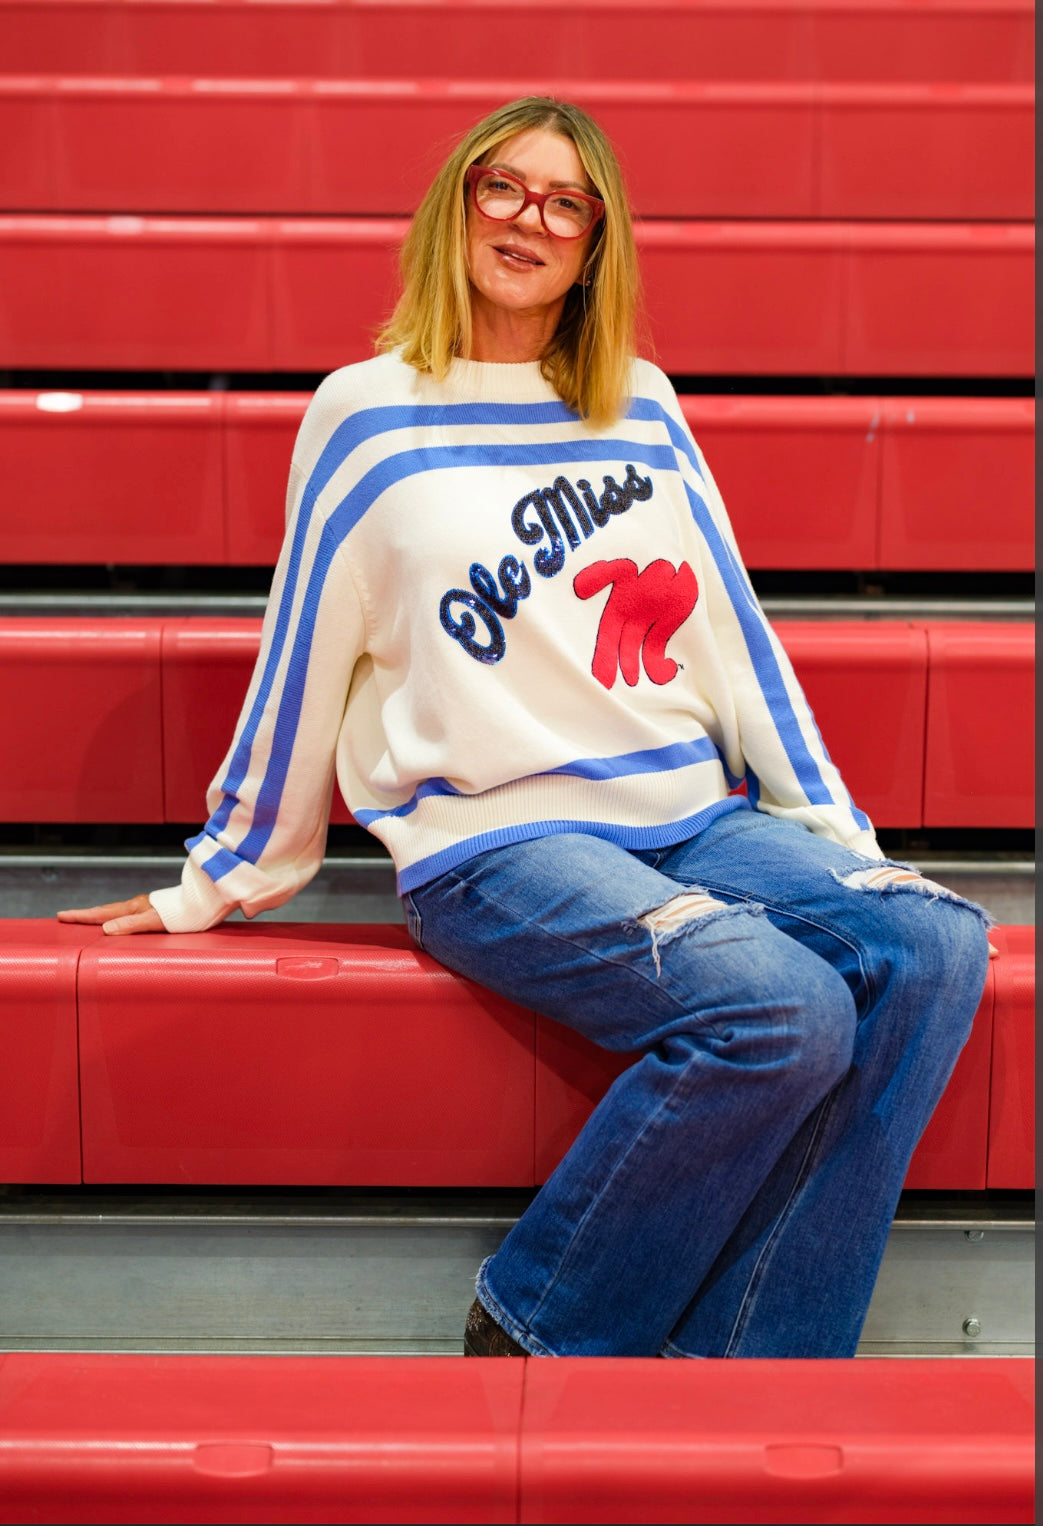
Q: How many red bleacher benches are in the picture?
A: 7